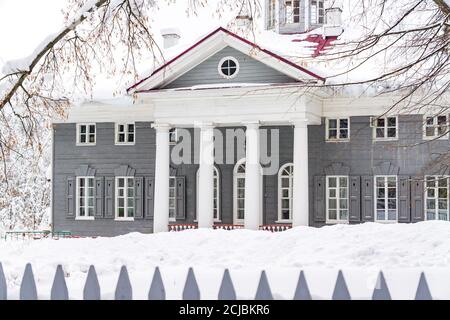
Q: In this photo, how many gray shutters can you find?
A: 11